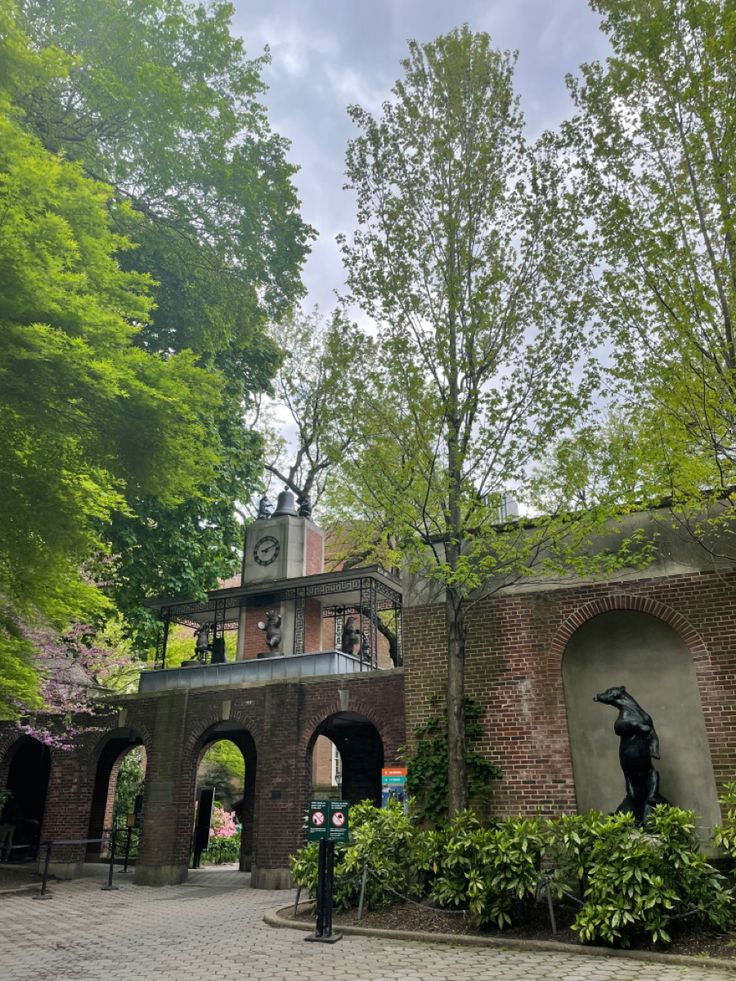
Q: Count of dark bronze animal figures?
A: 6